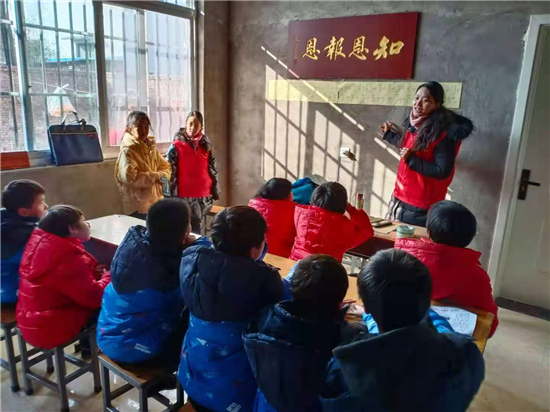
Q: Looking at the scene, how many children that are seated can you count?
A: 9